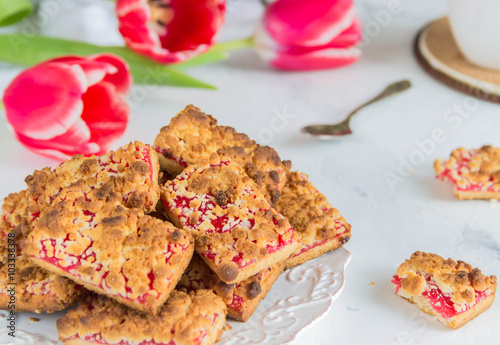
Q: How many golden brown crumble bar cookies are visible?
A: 11